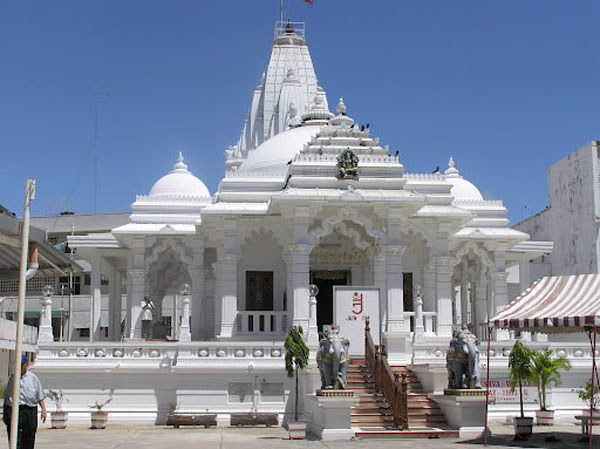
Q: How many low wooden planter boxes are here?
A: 2